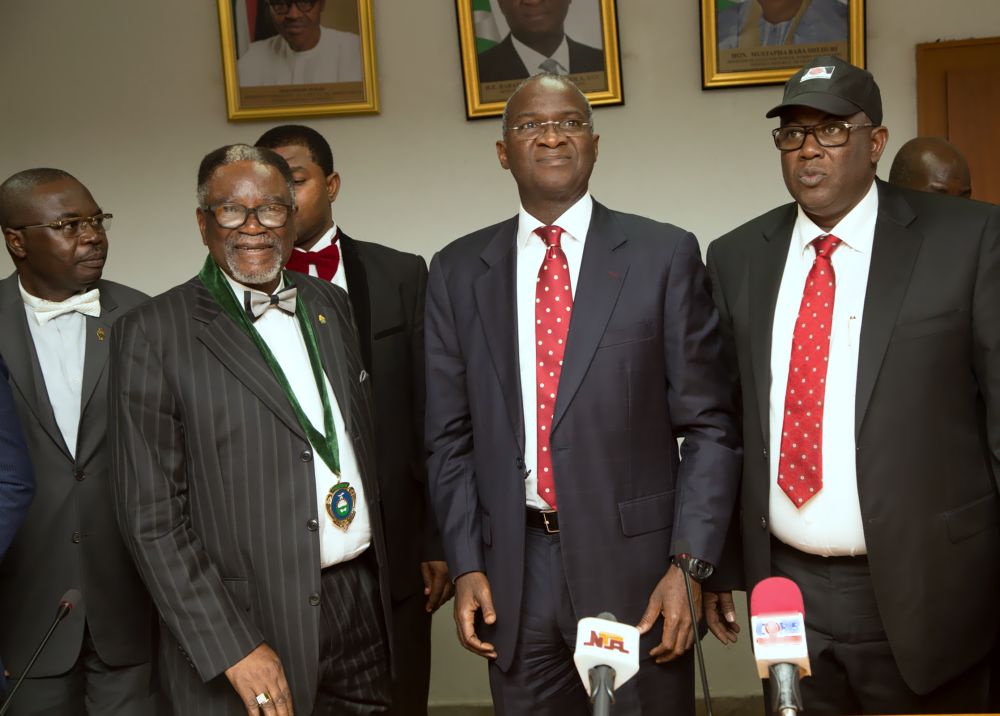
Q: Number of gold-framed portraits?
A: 3